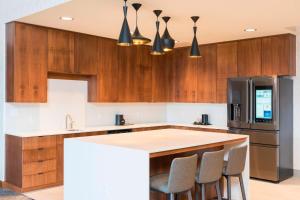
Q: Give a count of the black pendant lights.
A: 5